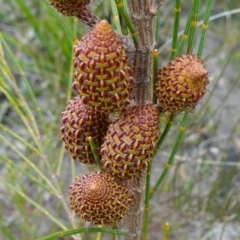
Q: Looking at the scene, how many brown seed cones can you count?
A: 6